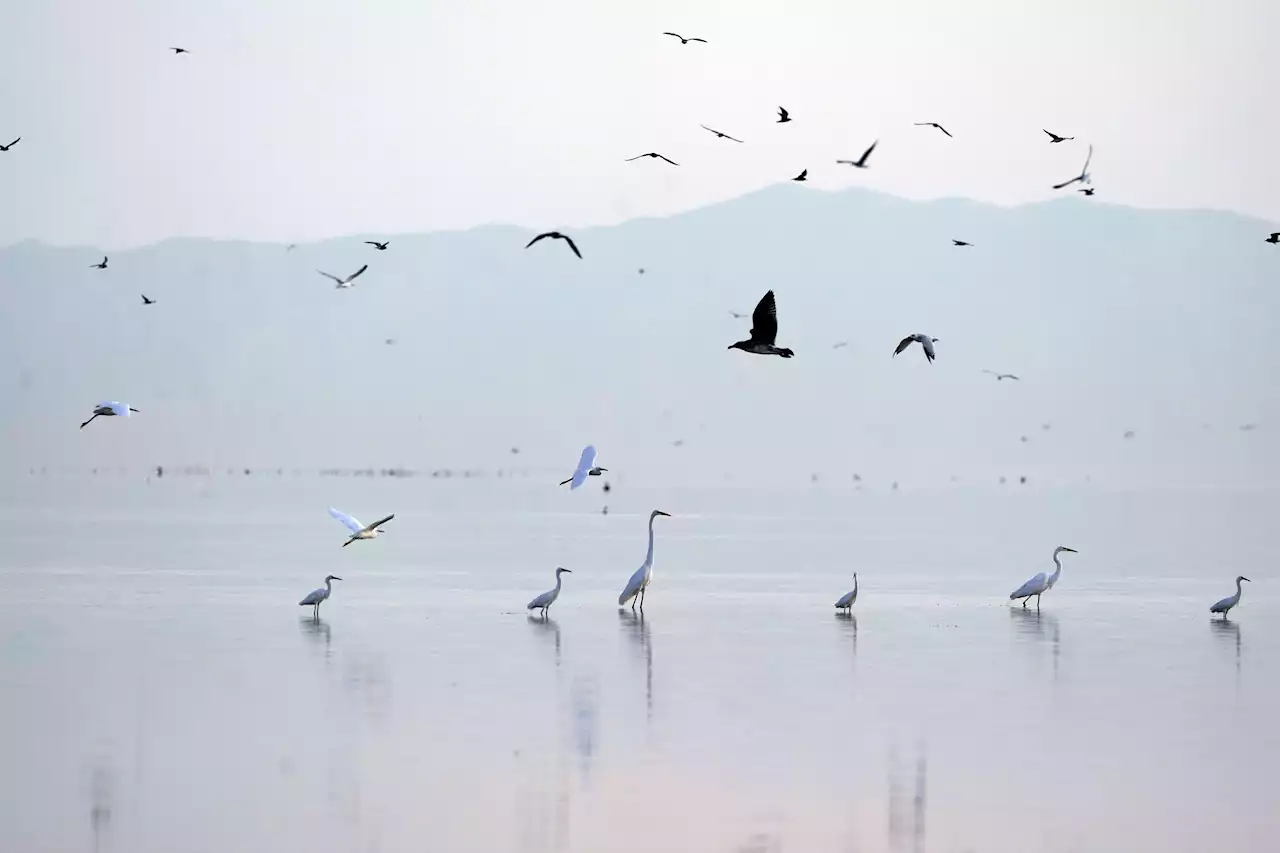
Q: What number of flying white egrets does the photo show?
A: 3